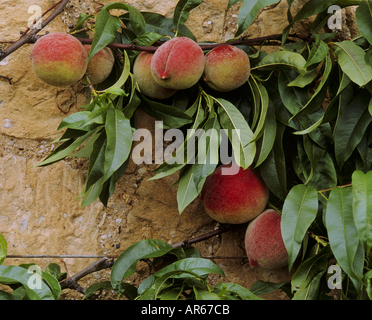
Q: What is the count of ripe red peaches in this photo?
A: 7